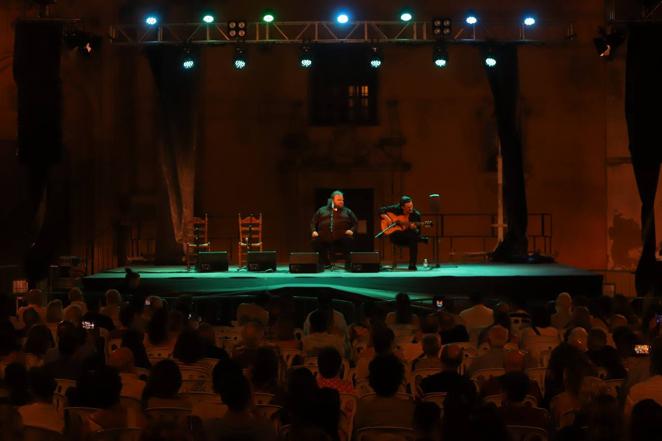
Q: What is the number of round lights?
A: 13